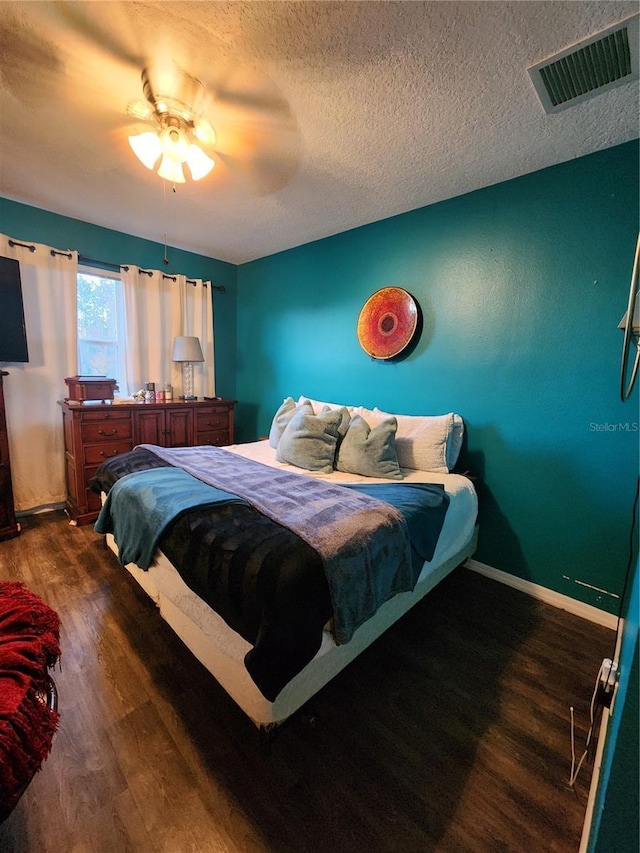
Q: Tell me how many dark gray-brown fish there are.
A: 0